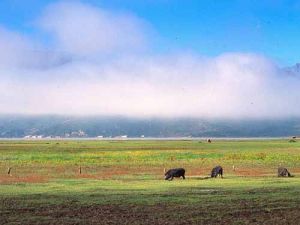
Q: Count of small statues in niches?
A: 0